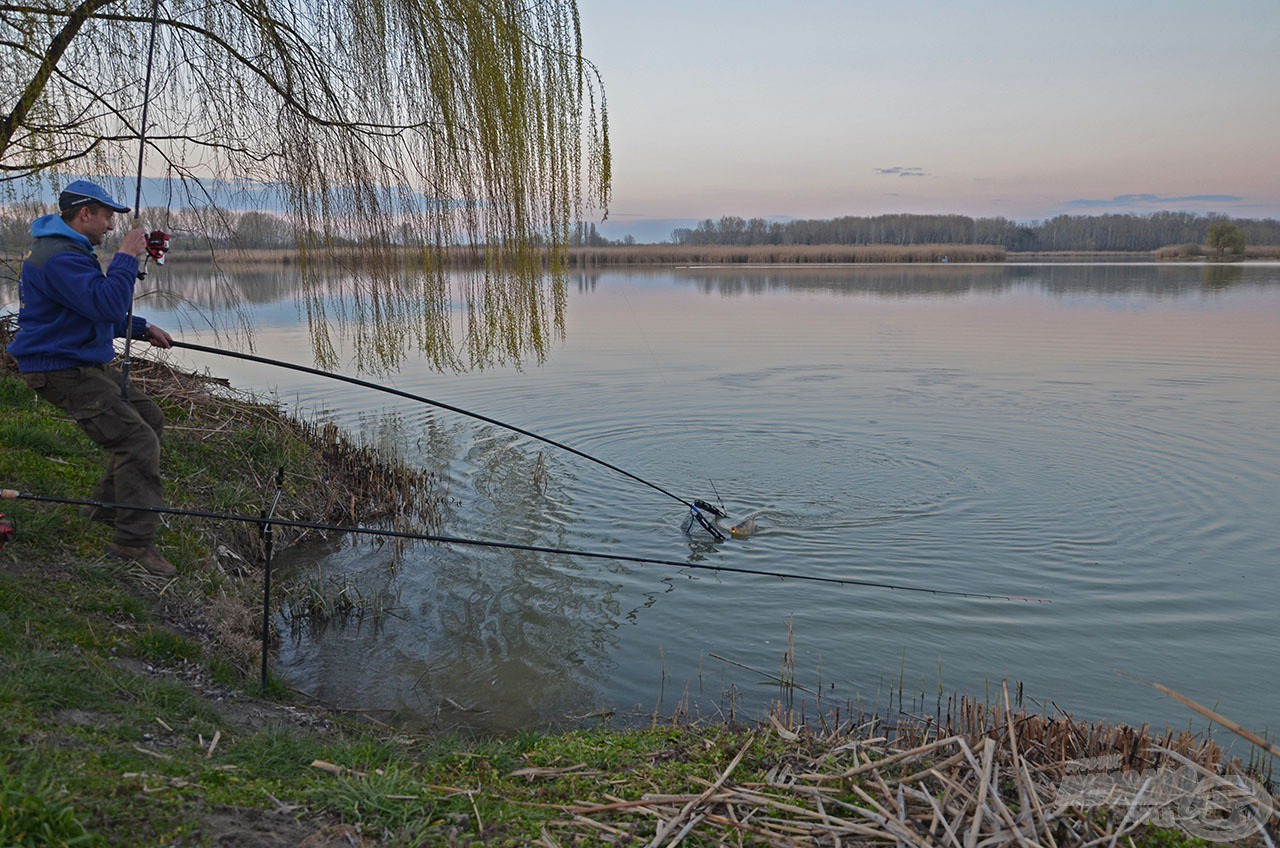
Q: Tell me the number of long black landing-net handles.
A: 1